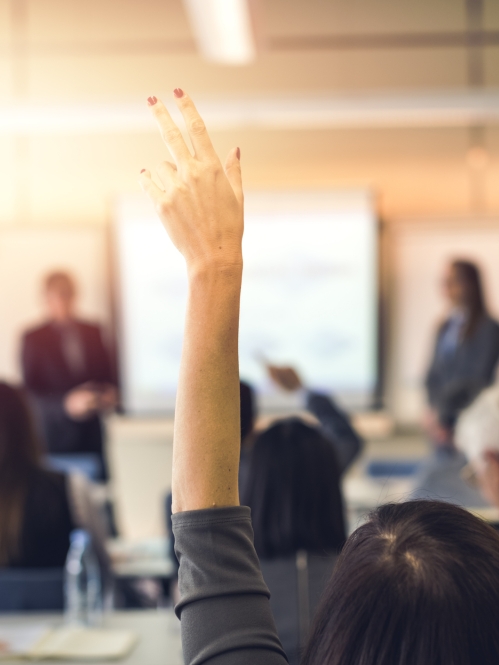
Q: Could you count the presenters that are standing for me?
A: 2